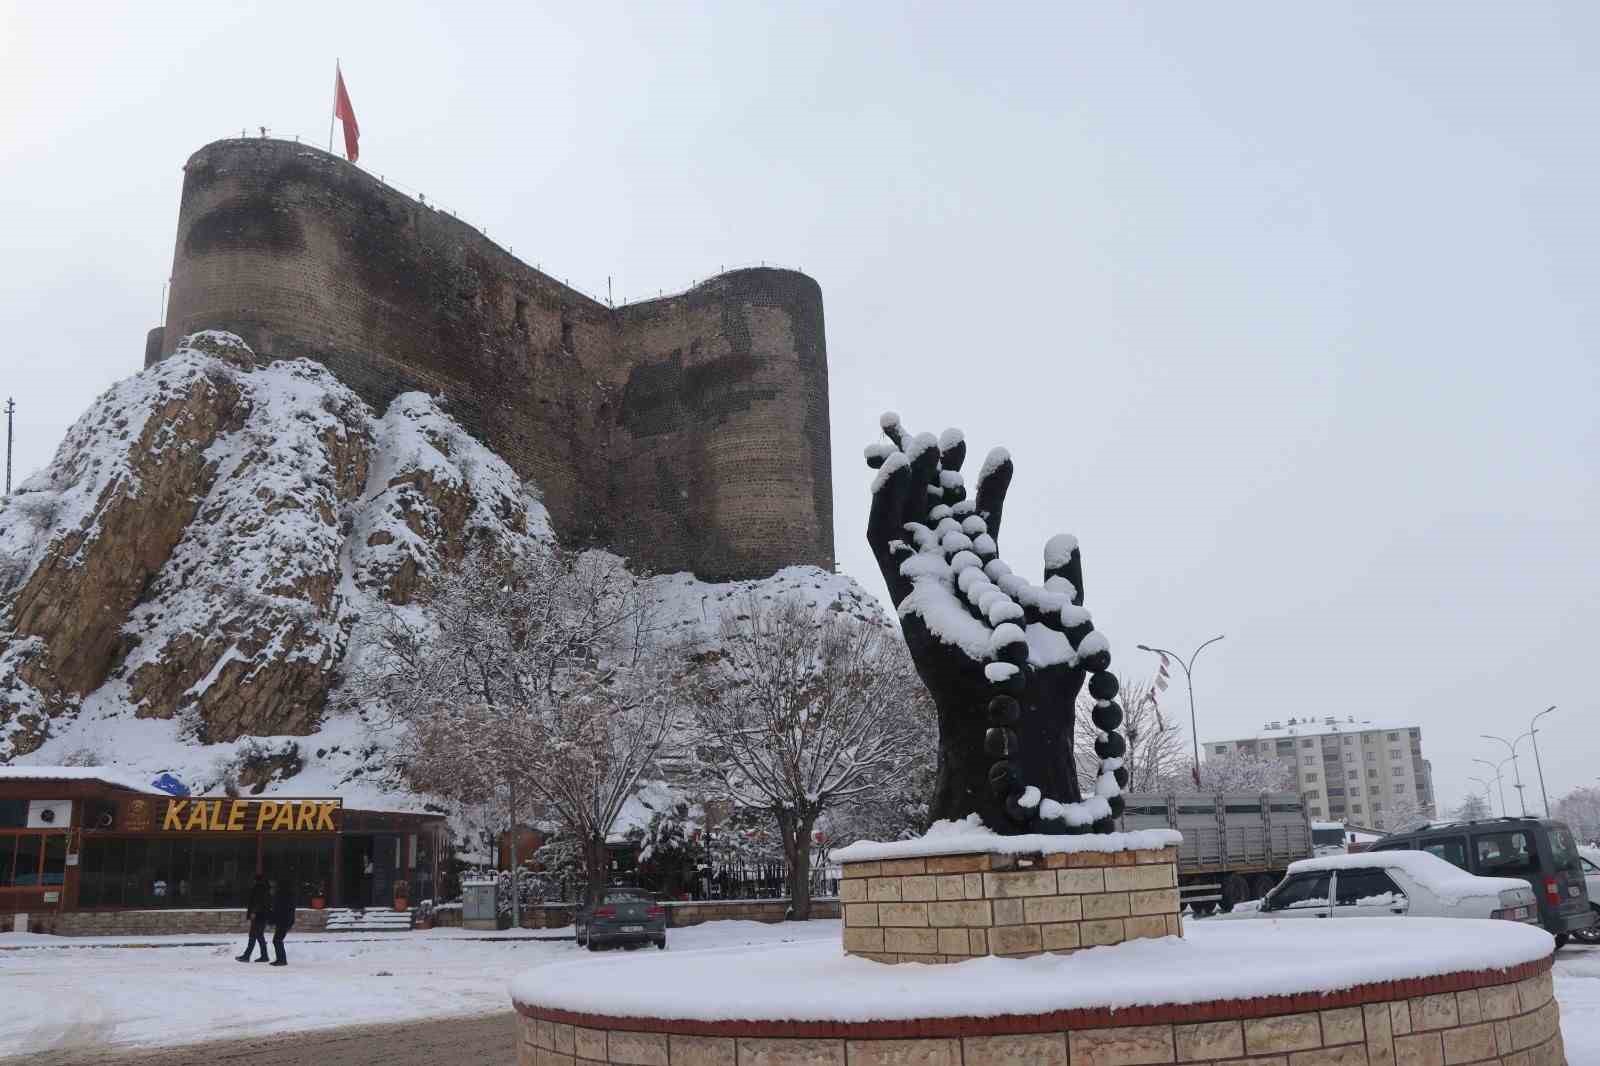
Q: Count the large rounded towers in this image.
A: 2